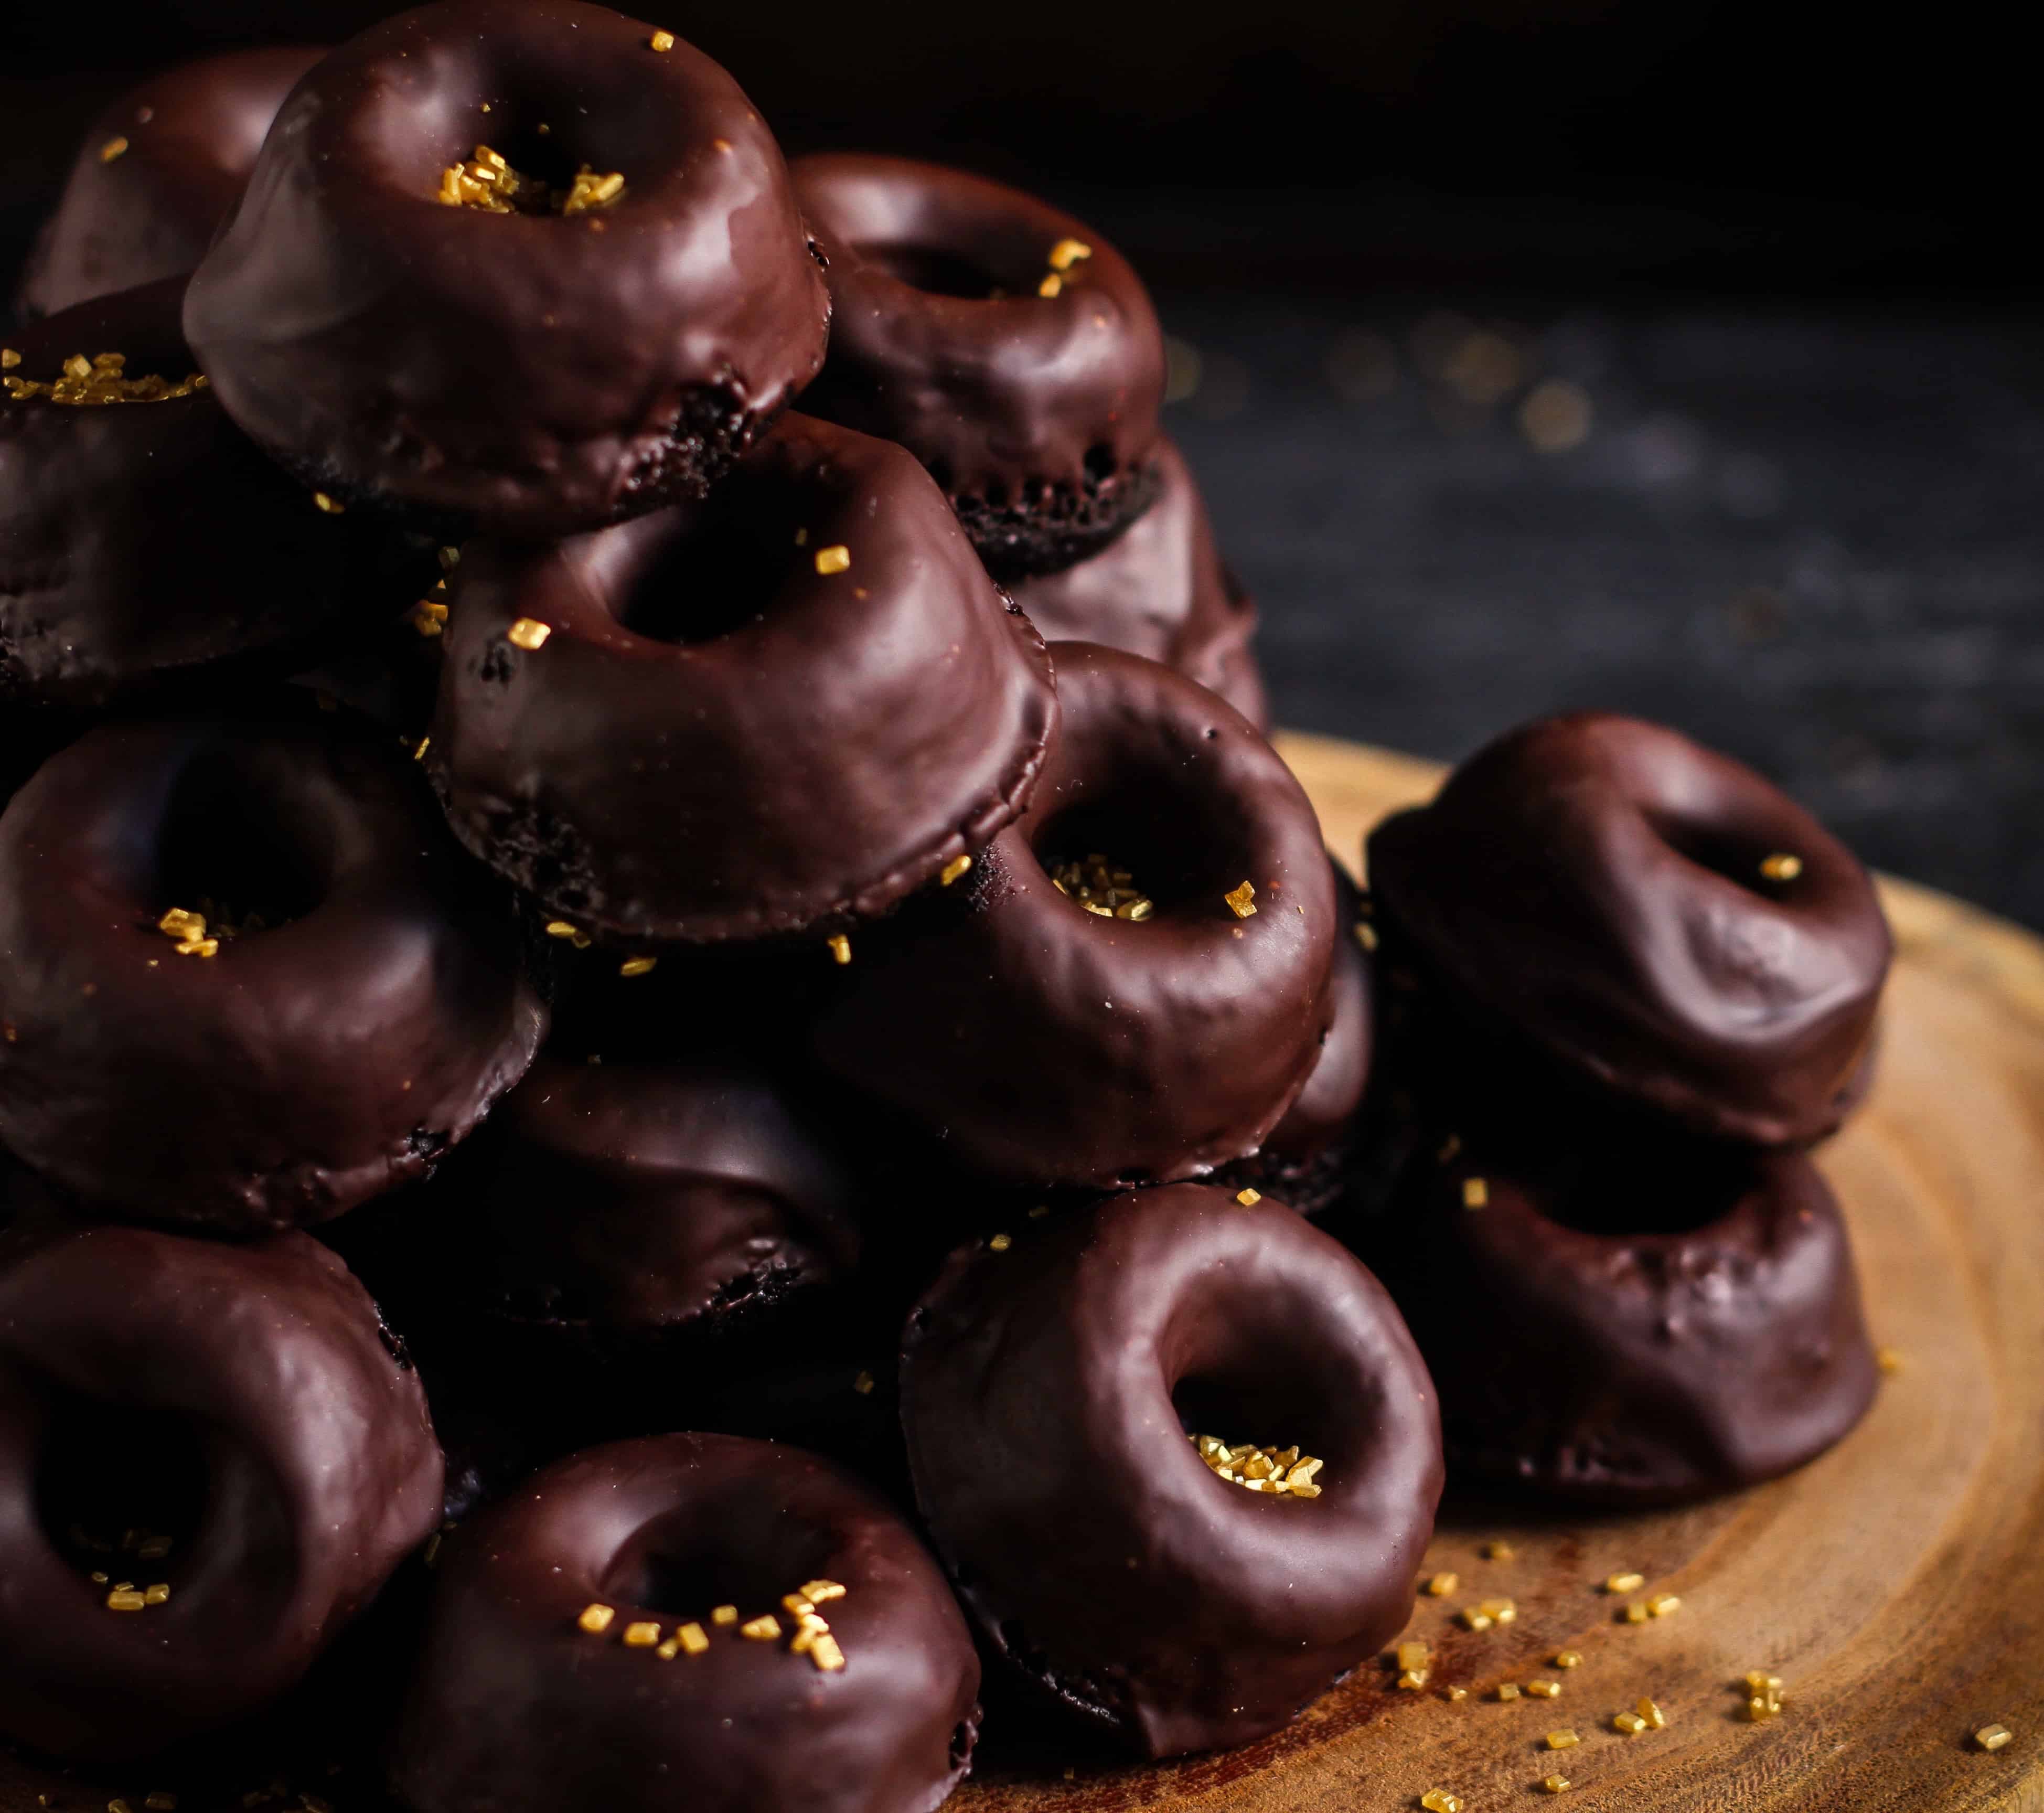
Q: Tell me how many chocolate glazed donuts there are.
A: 15